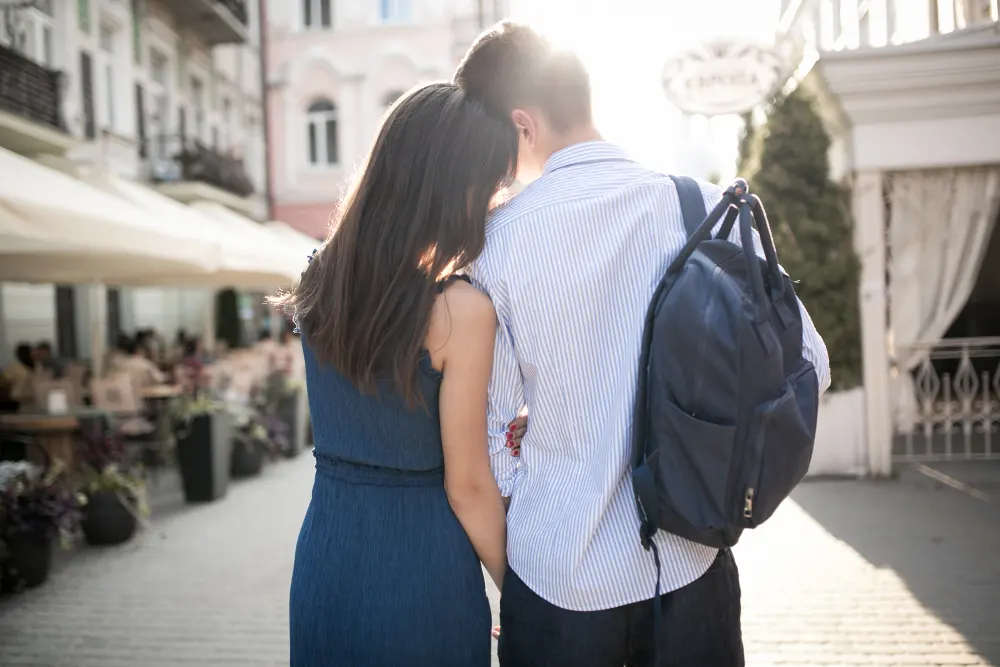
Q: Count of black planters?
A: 5